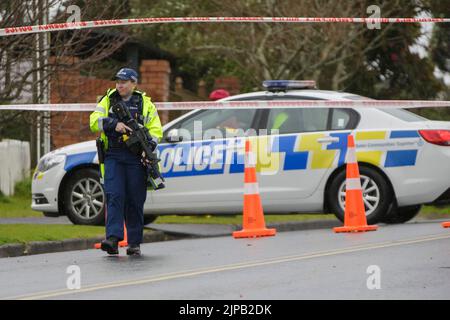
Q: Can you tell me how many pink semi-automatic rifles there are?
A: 0